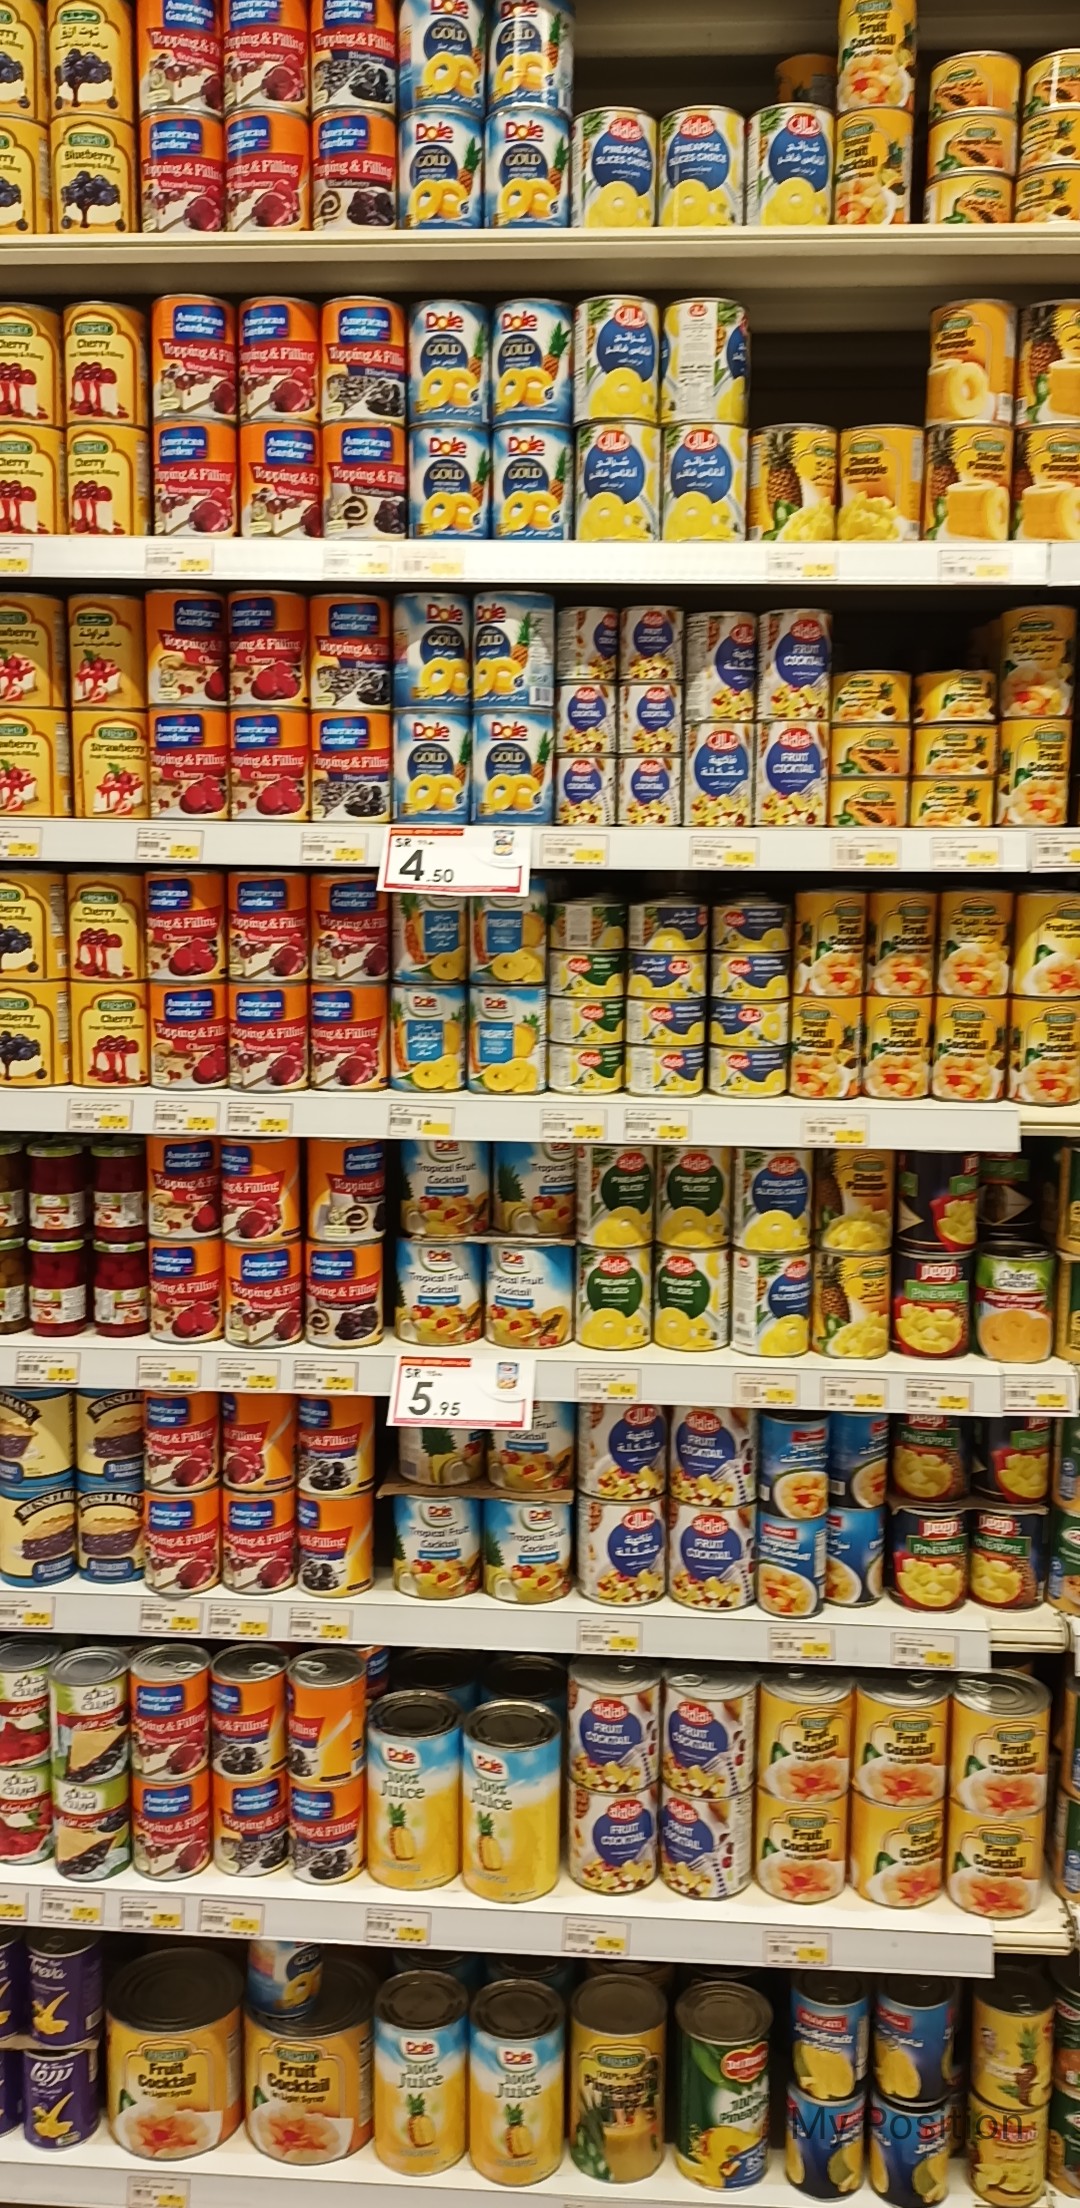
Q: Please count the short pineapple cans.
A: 12